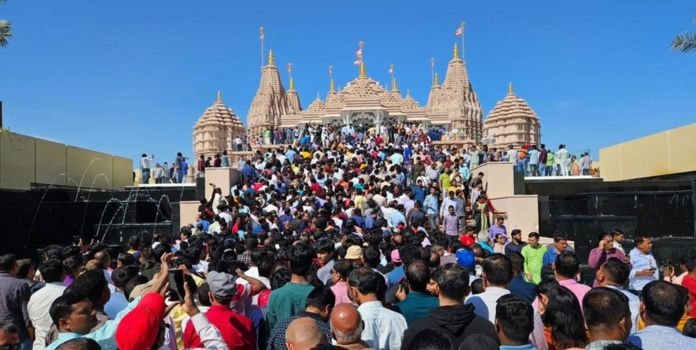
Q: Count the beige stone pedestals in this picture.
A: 4